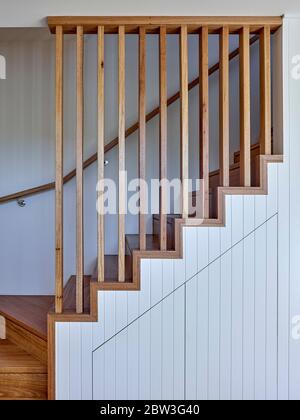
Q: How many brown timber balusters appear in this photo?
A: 11